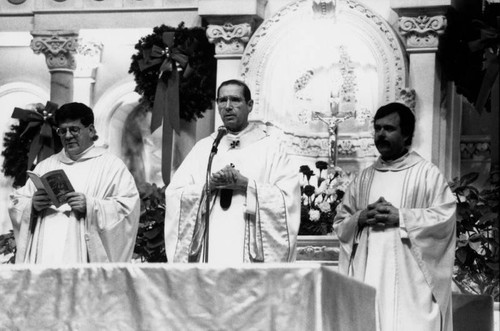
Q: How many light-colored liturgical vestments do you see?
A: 3